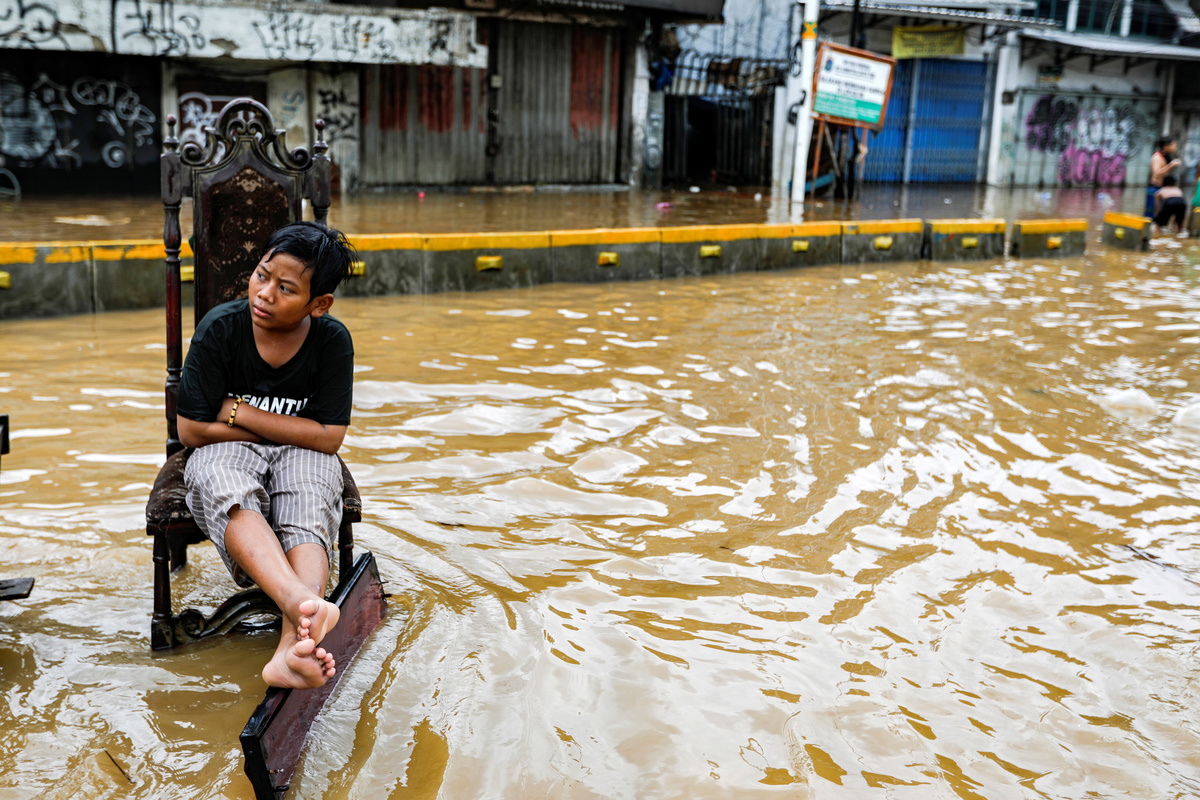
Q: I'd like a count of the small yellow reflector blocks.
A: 11